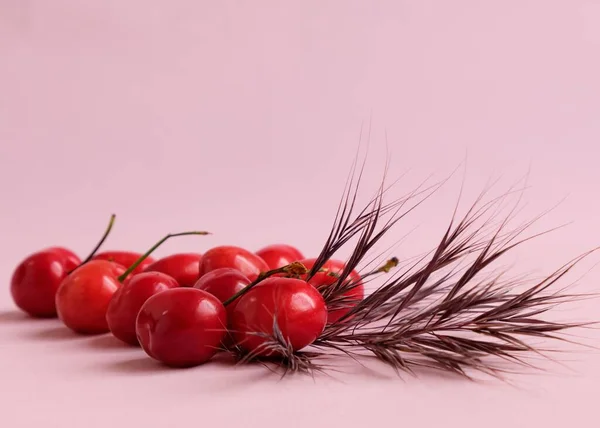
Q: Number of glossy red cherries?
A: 11